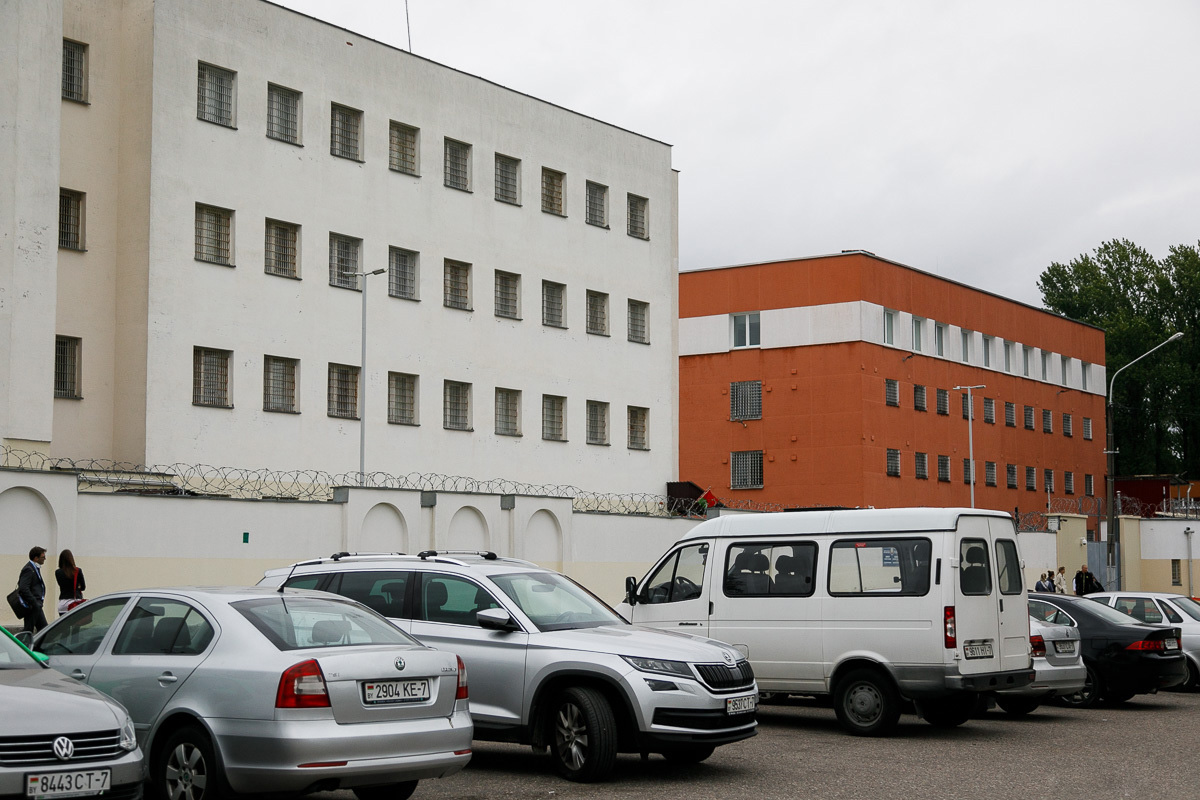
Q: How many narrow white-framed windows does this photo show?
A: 10